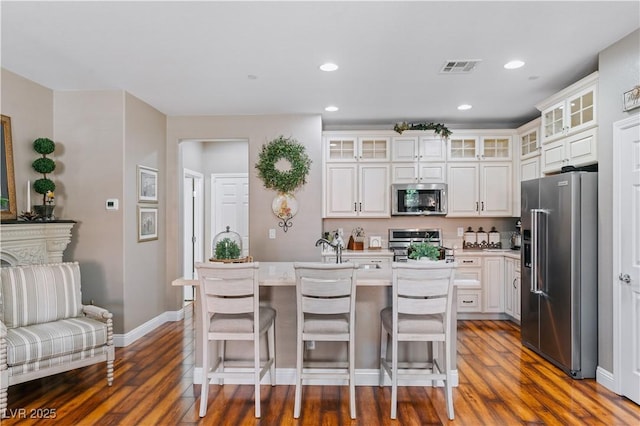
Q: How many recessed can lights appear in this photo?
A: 4